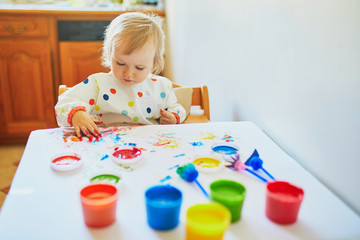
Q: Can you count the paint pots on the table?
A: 5